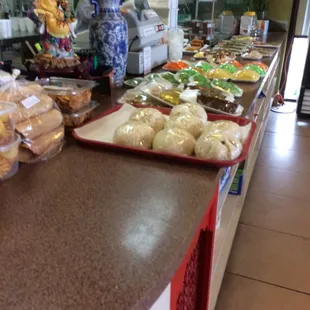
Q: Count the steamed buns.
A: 7